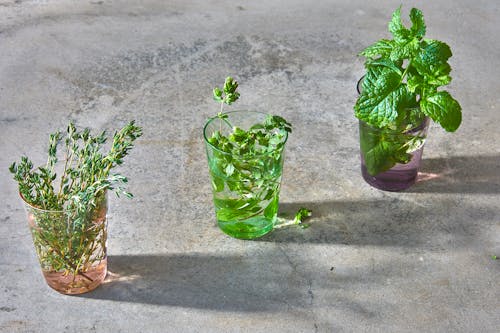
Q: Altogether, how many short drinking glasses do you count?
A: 3